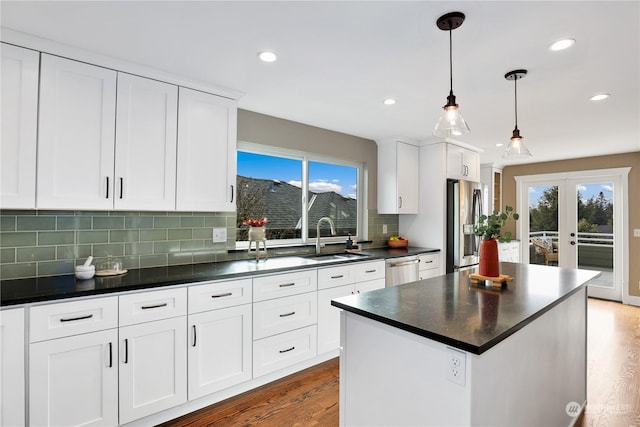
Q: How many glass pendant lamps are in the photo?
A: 2